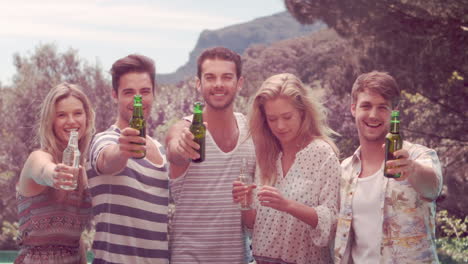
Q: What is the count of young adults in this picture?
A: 5